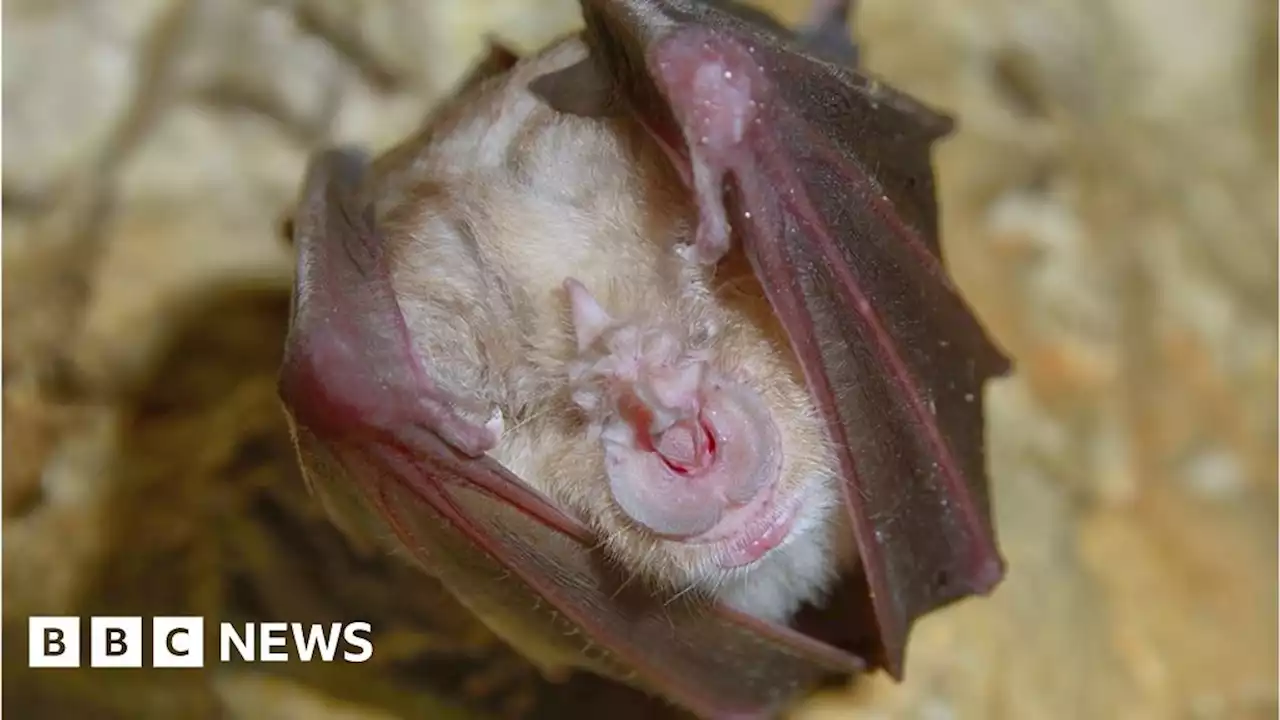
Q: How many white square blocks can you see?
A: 3